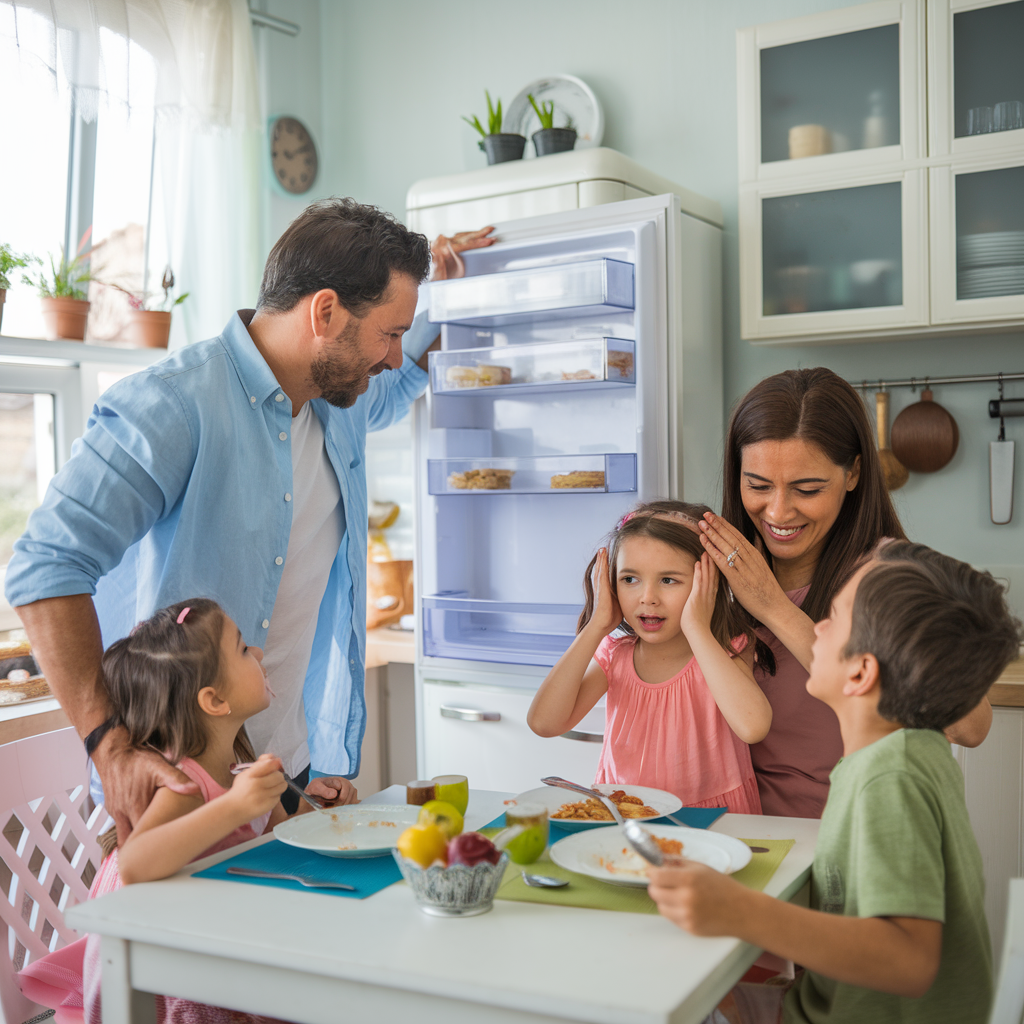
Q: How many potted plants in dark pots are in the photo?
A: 2